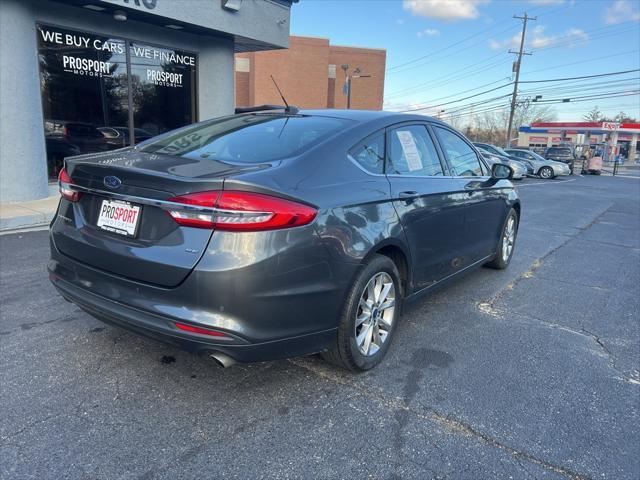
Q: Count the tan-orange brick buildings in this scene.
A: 1